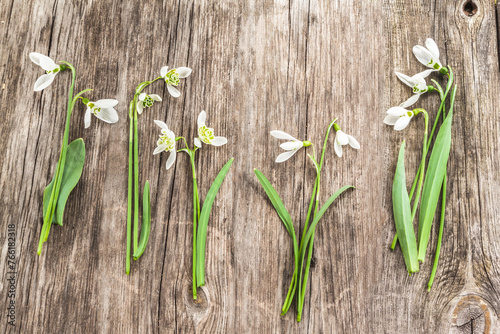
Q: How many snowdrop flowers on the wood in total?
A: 11